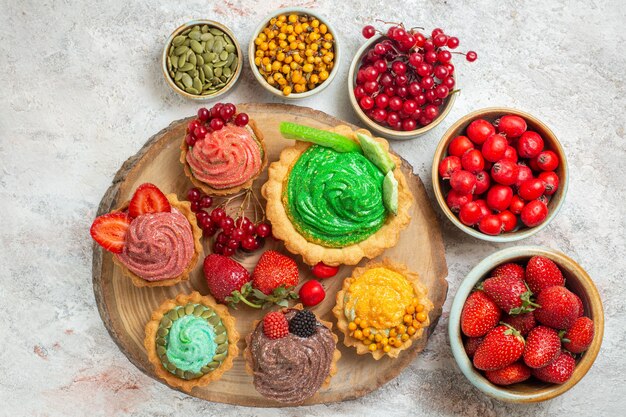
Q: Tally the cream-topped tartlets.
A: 6